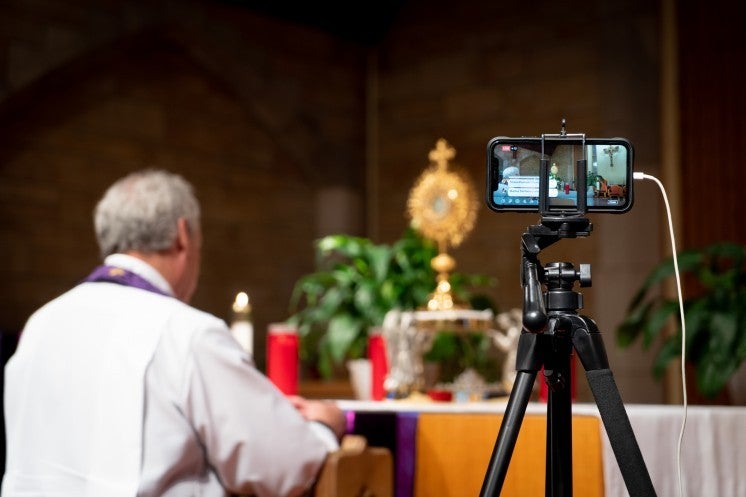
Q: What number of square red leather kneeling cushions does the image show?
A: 0